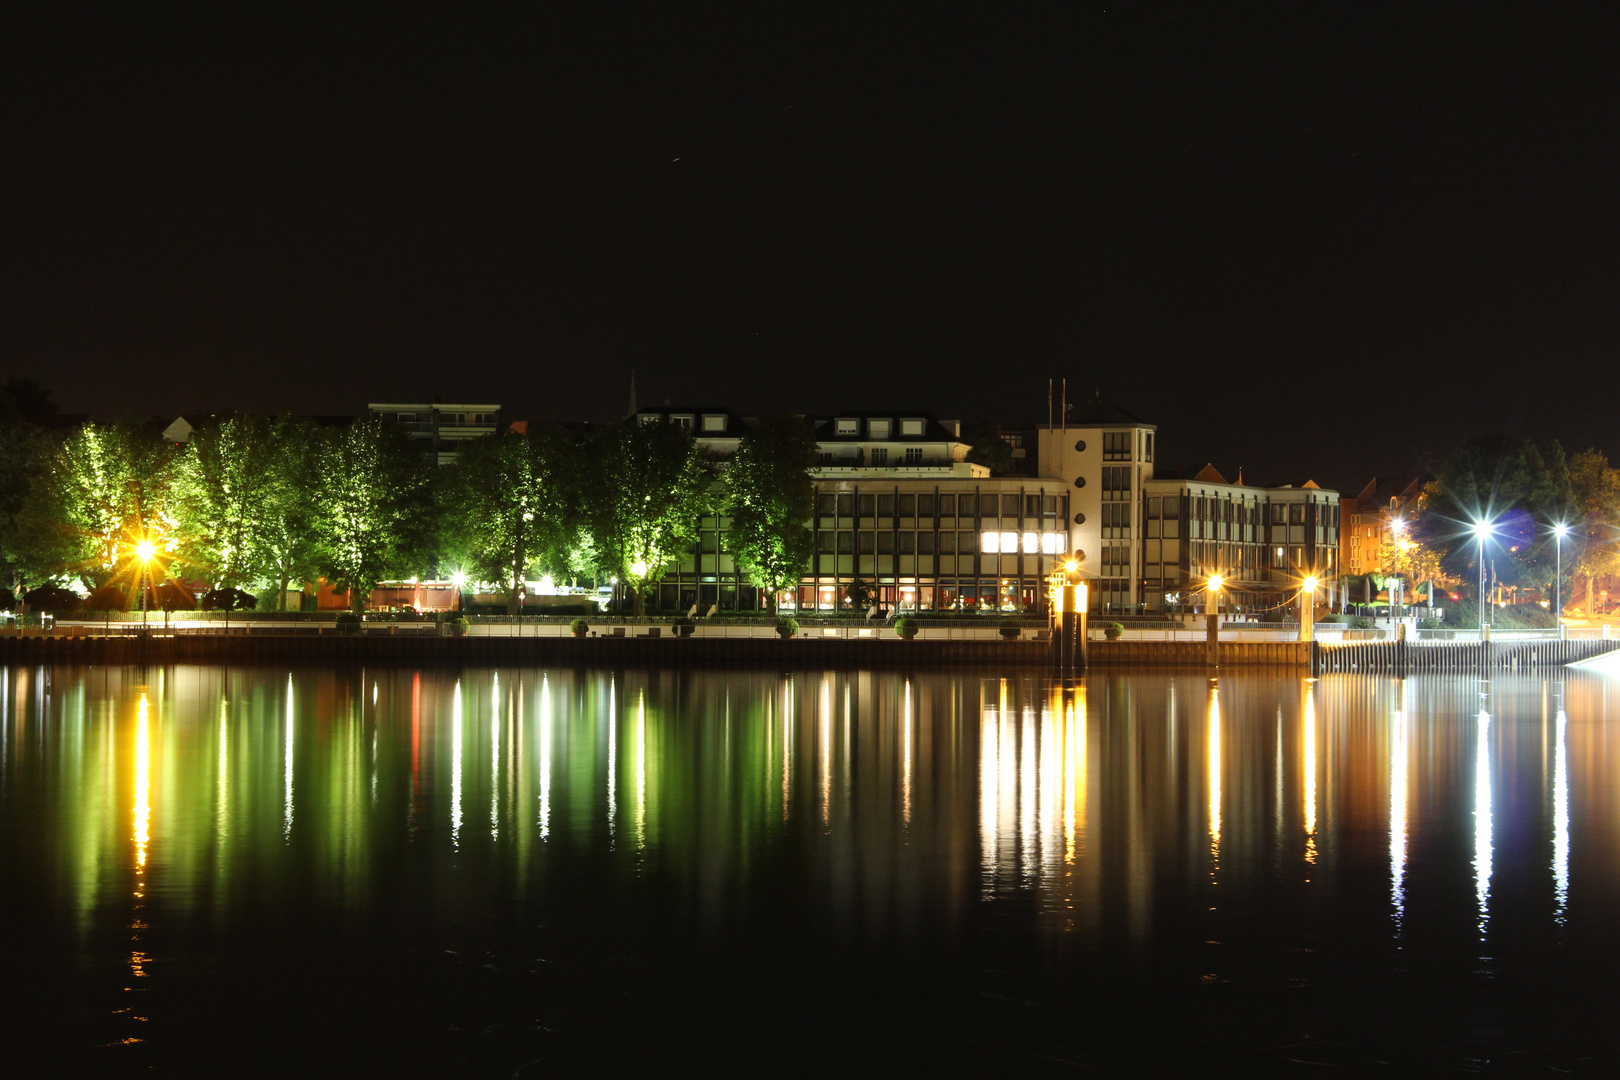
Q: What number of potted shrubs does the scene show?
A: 8